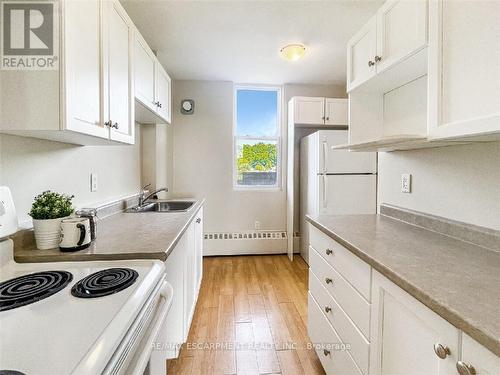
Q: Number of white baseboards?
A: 1